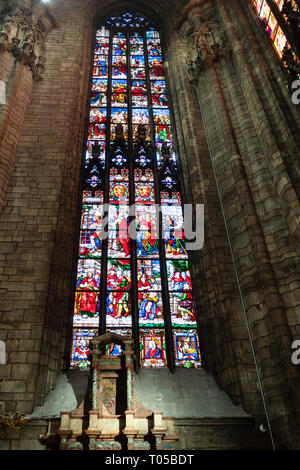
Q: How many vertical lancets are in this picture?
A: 4